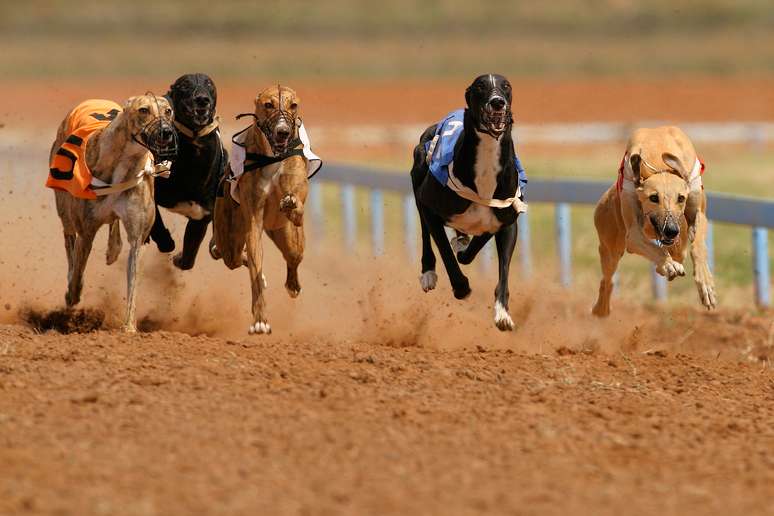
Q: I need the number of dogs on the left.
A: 3